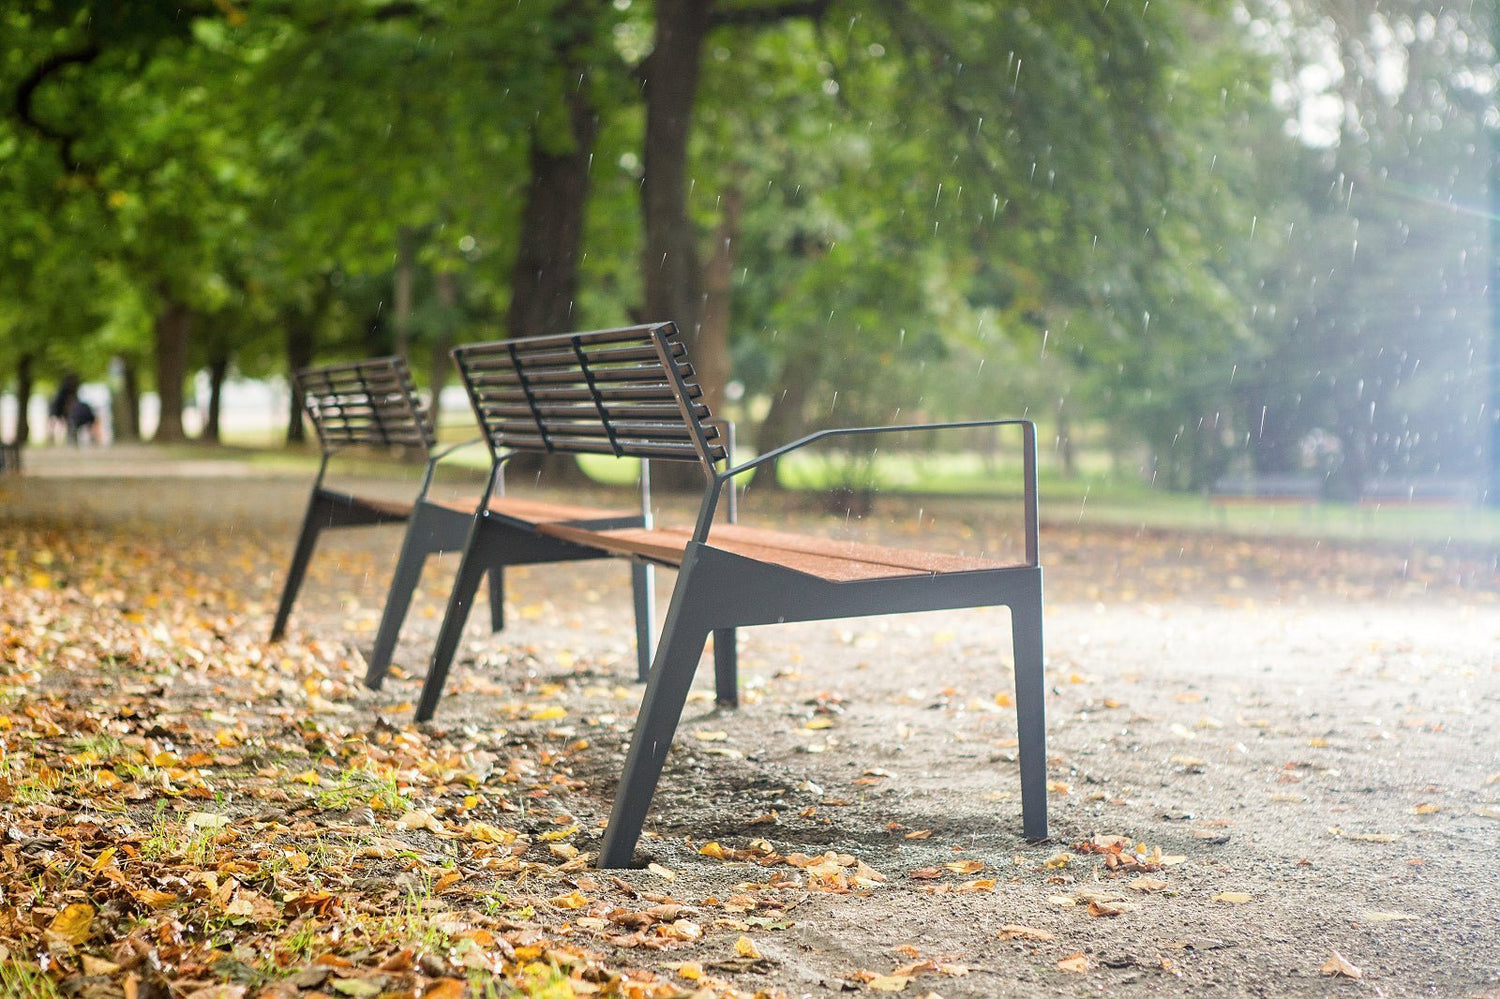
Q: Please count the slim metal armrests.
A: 4